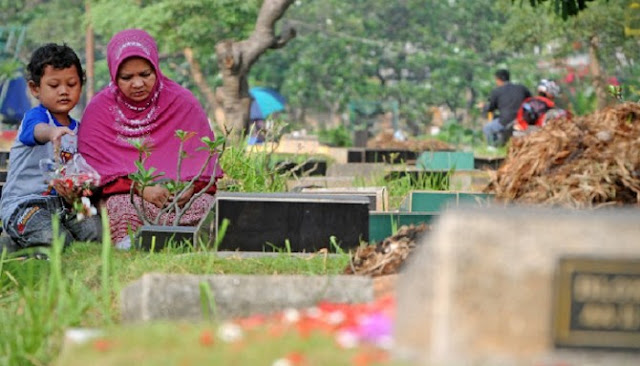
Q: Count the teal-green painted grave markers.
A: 3